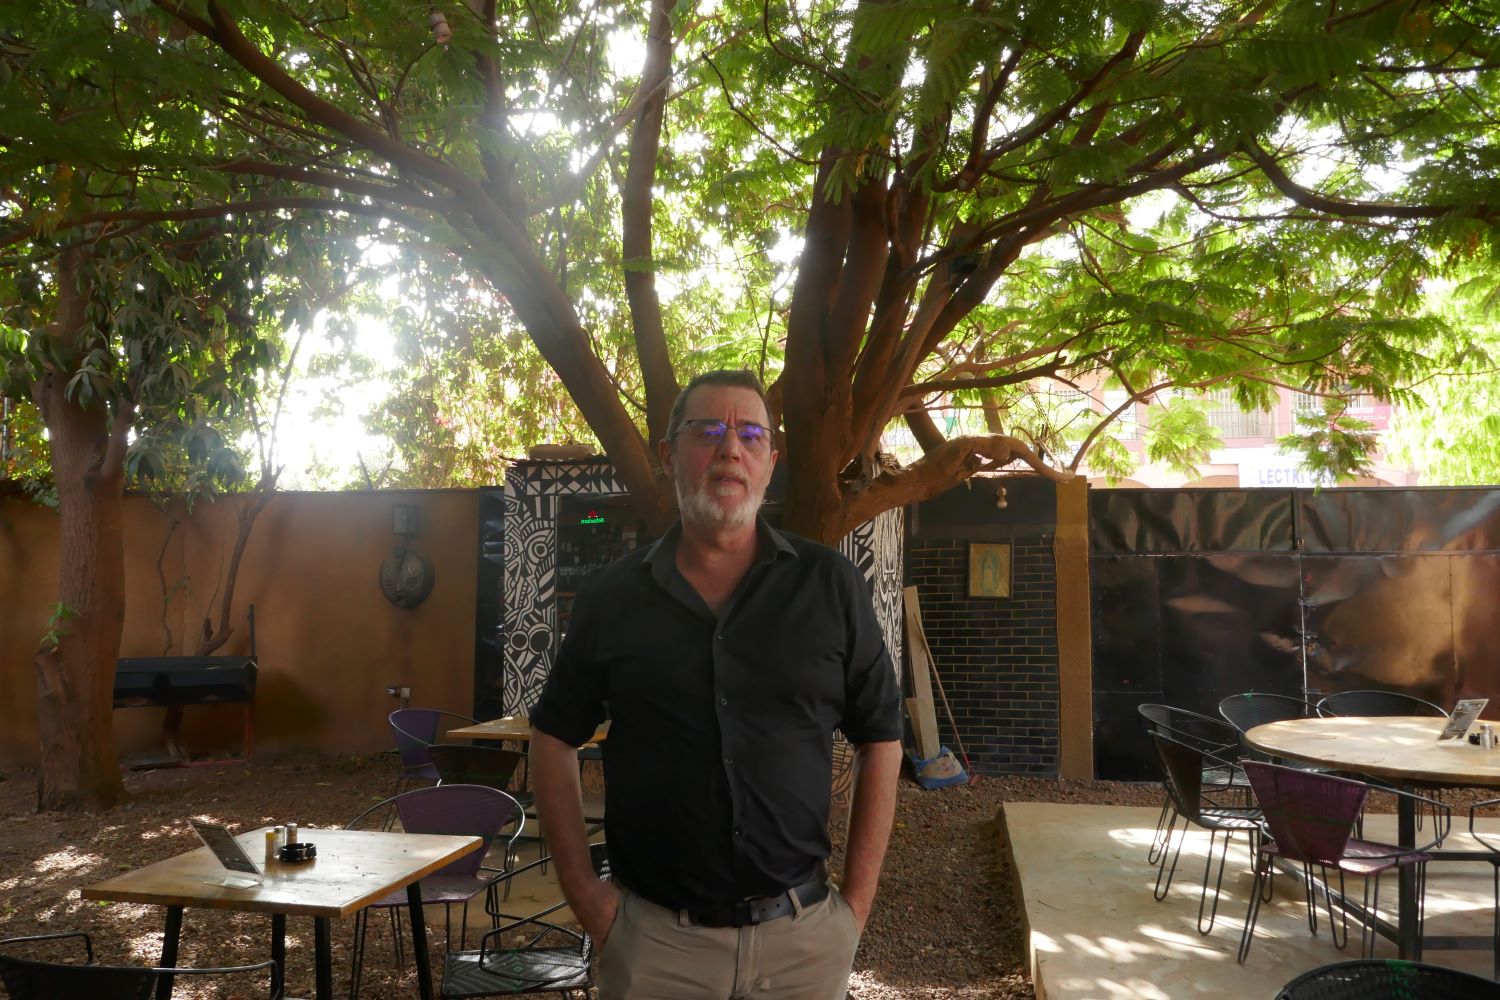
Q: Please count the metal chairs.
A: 12